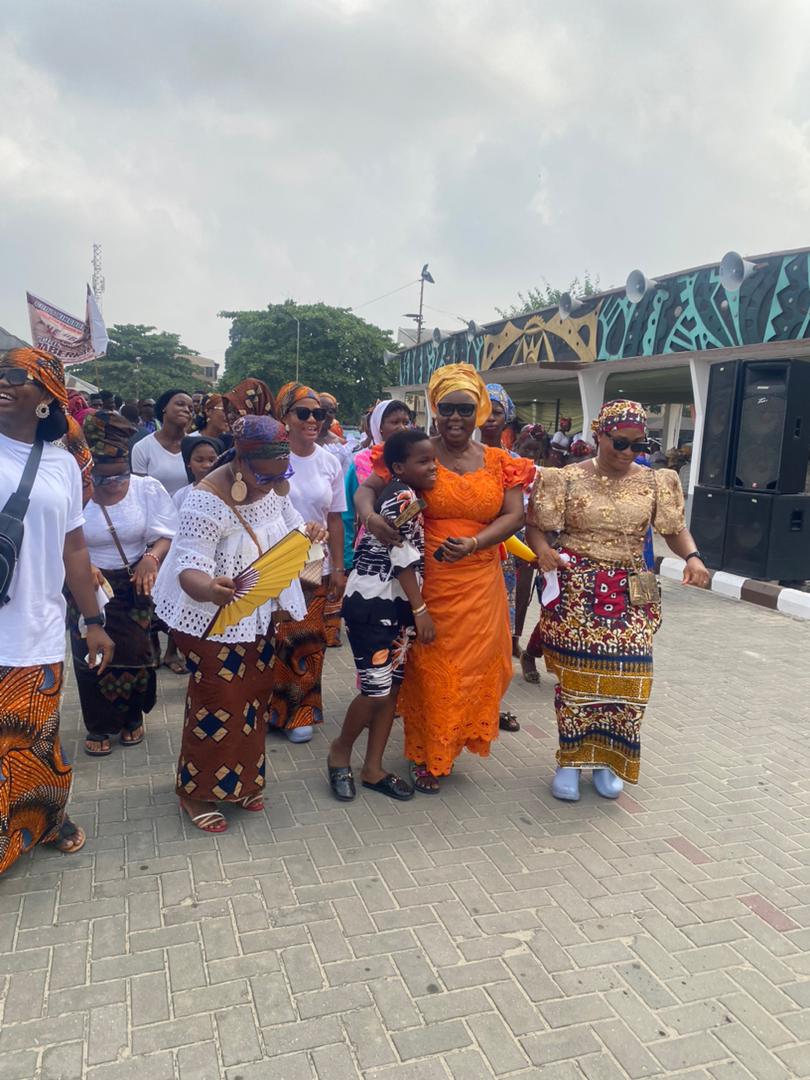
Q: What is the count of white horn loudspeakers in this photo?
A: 6